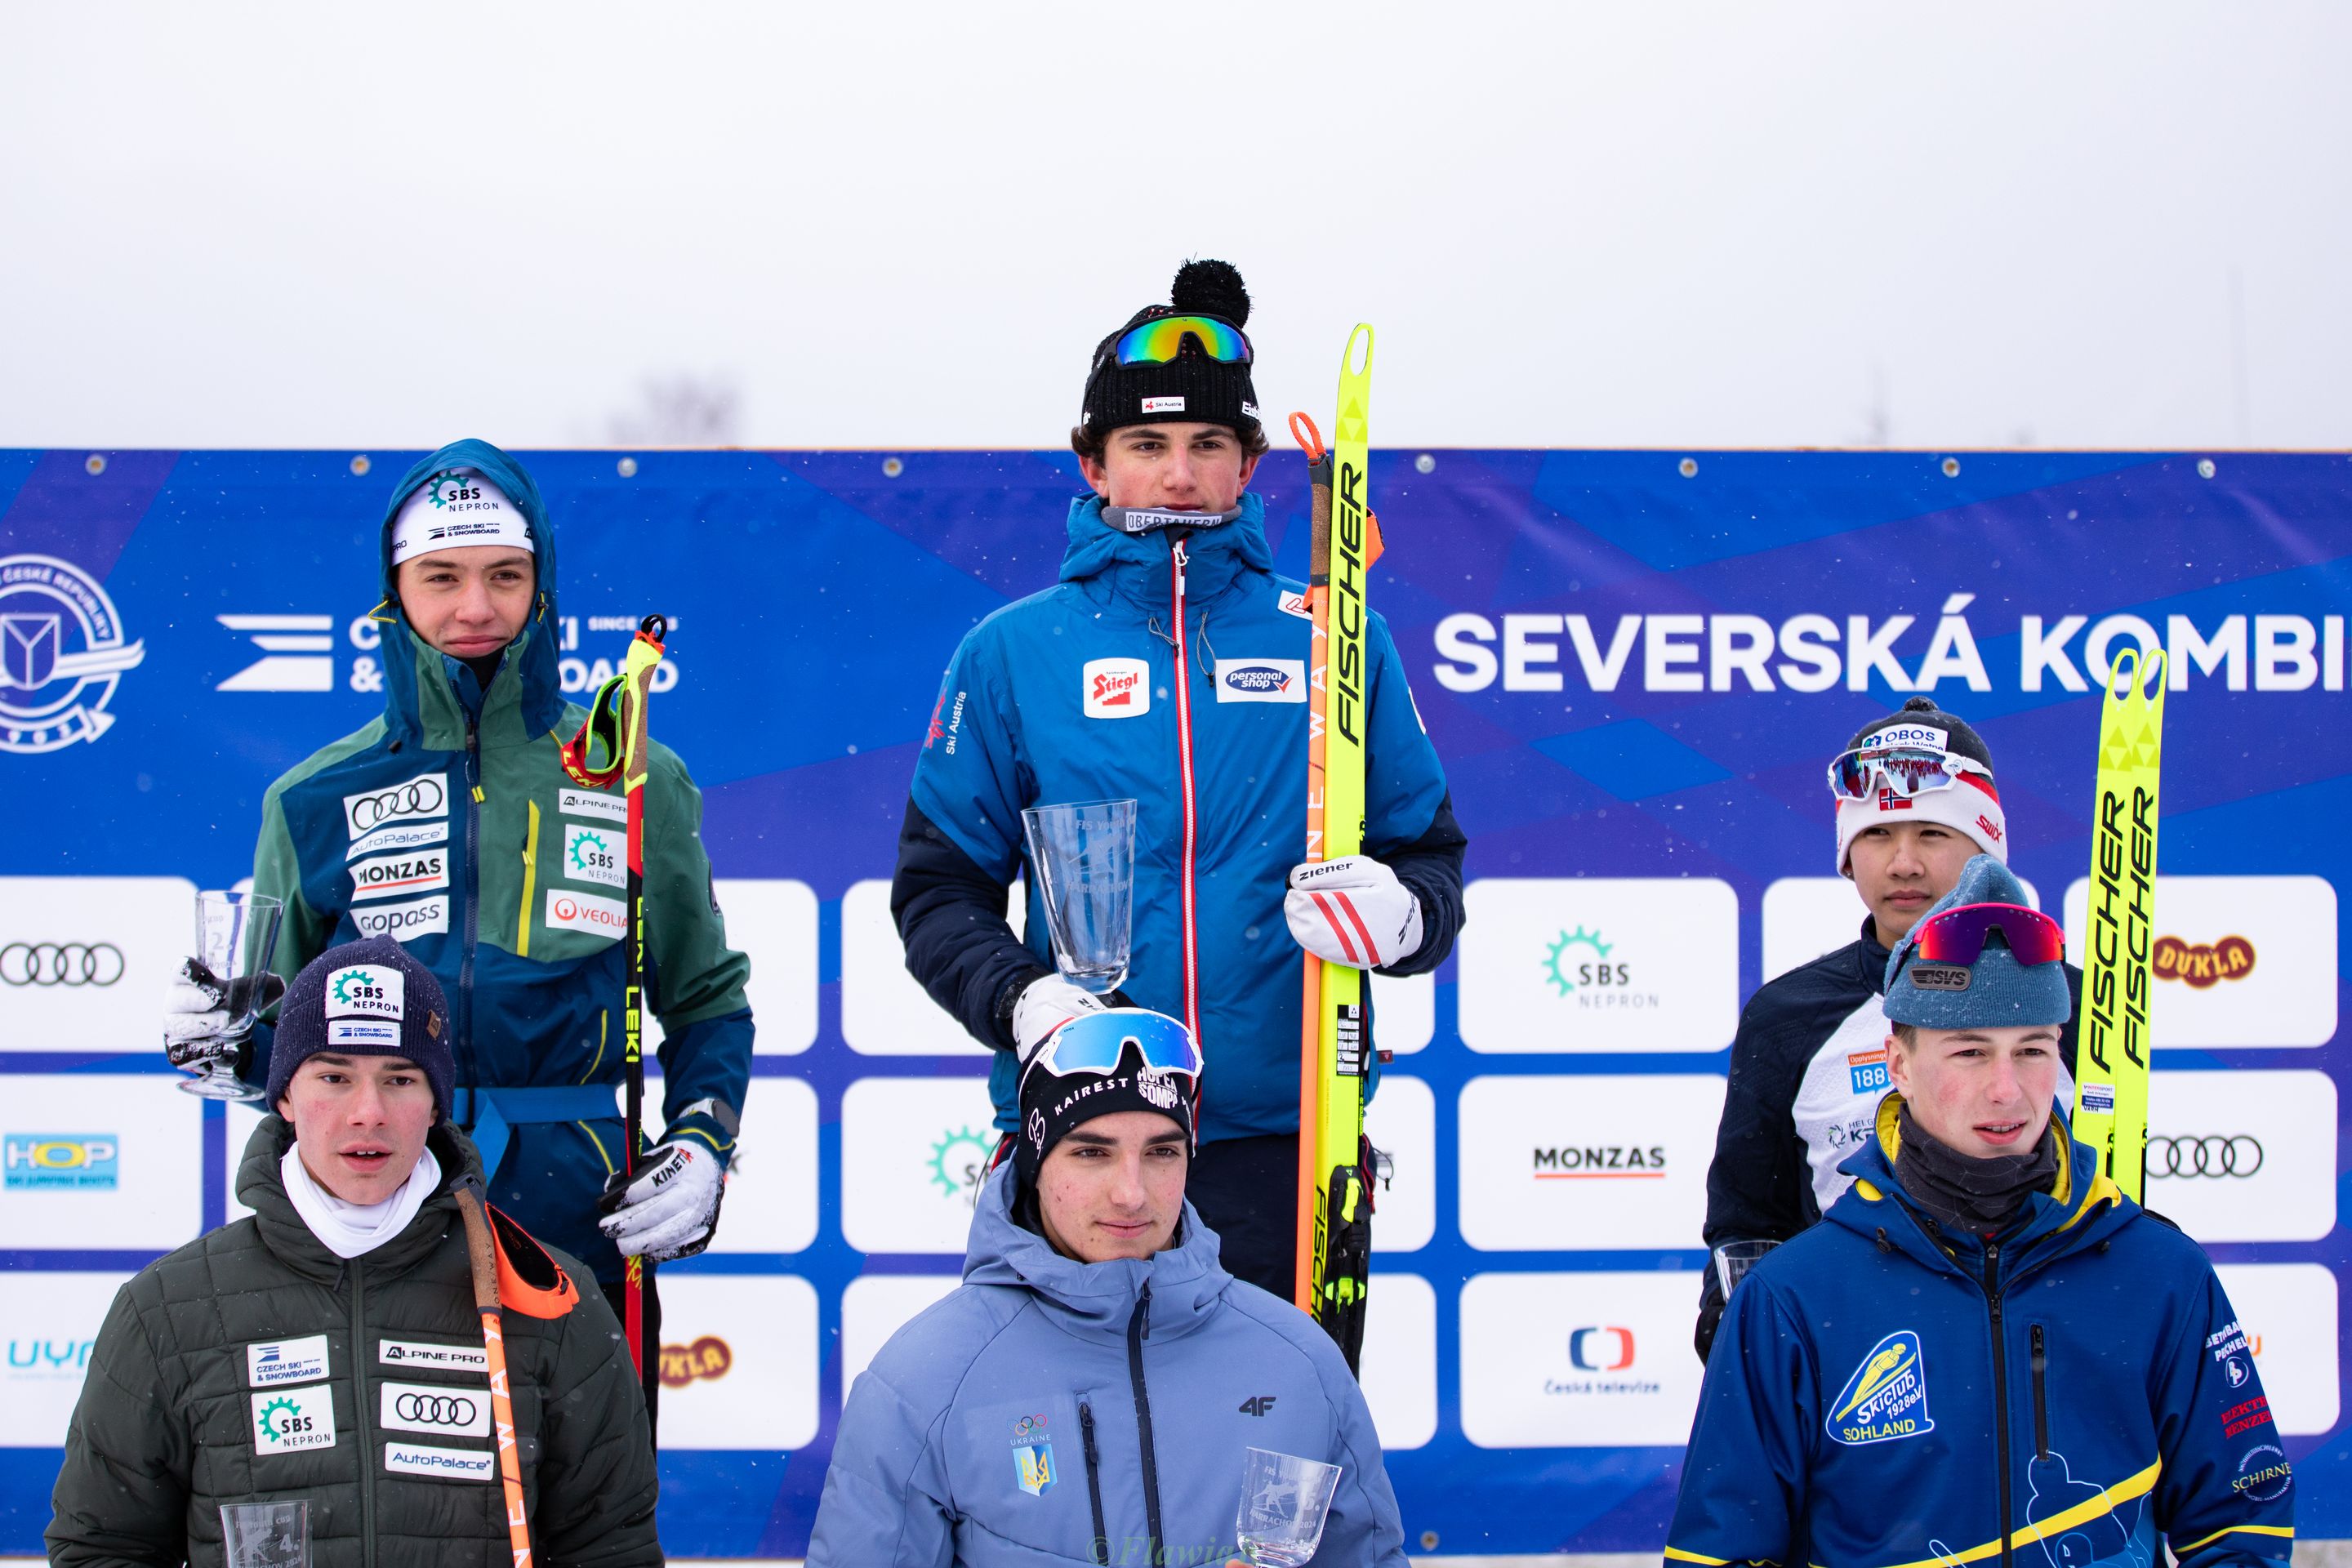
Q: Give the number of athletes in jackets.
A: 6